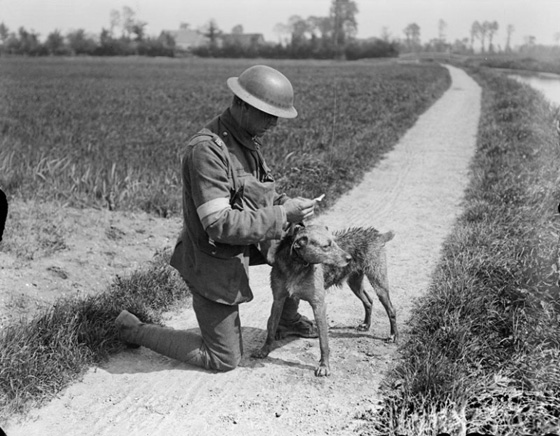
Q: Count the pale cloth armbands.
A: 1